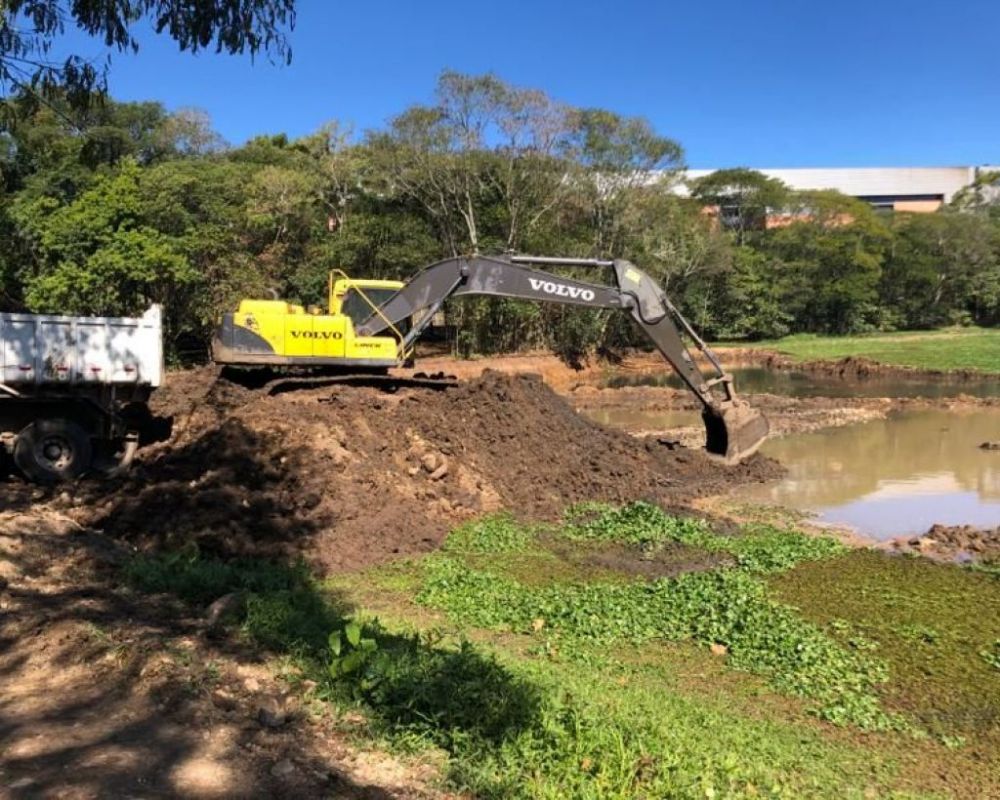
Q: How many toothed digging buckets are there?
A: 1